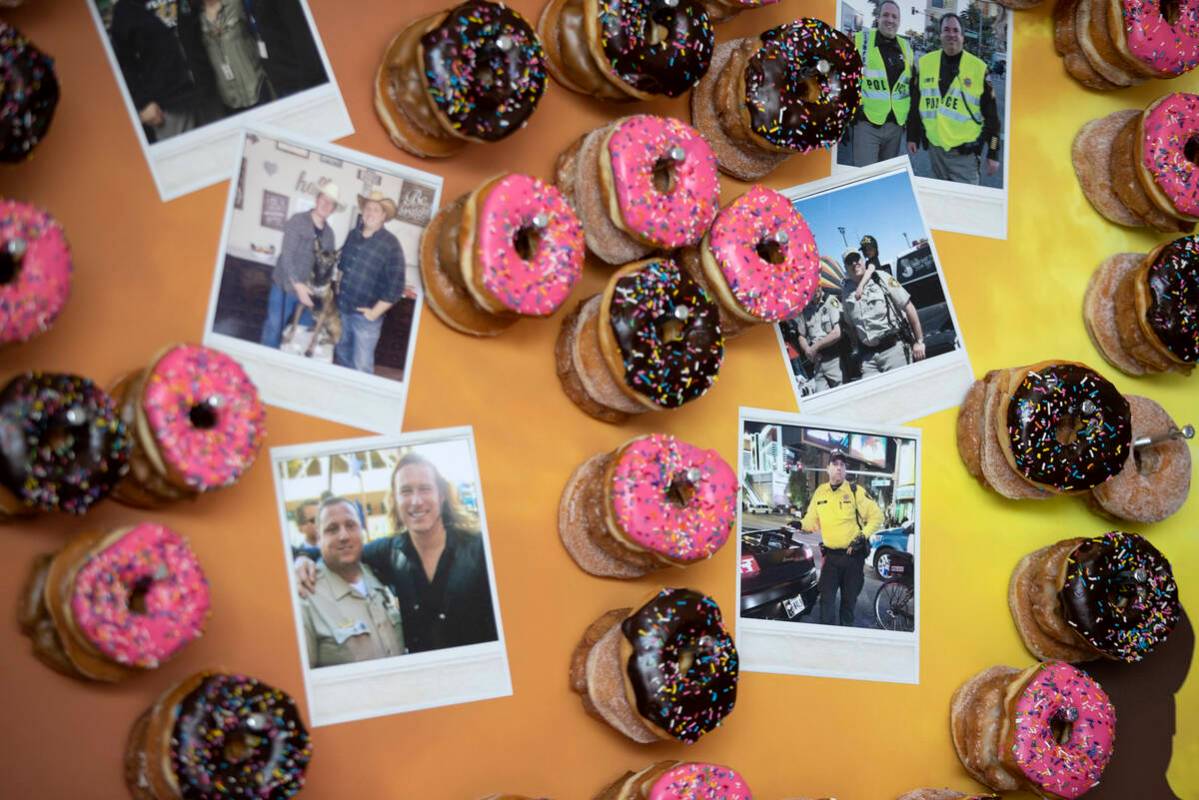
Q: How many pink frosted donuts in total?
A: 11